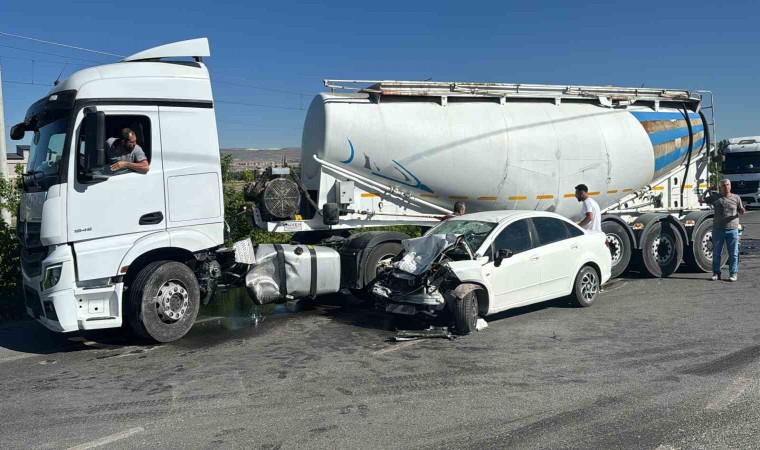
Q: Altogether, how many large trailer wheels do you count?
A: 3